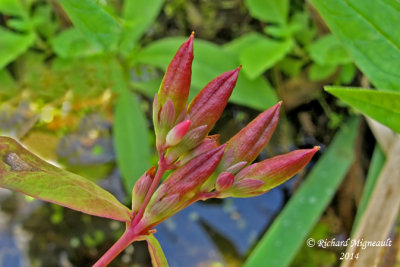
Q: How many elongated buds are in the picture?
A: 5